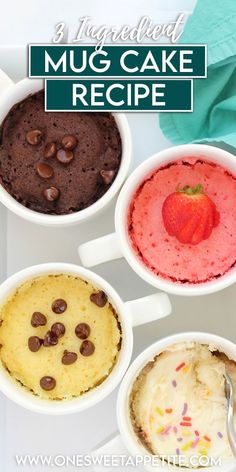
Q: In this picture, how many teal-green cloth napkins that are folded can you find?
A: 1